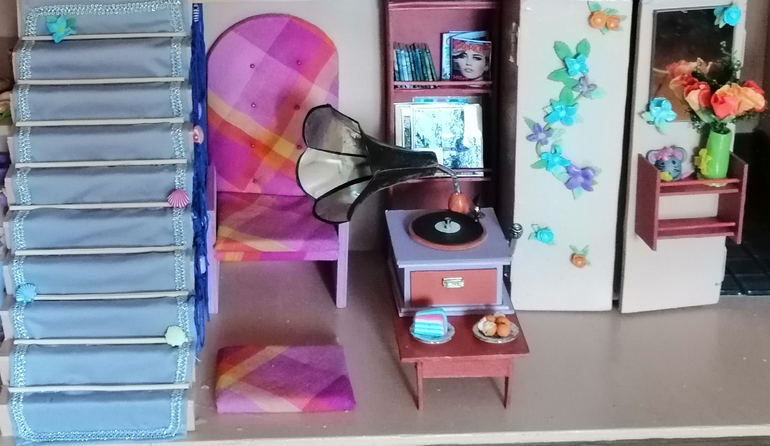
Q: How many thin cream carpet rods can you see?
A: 9